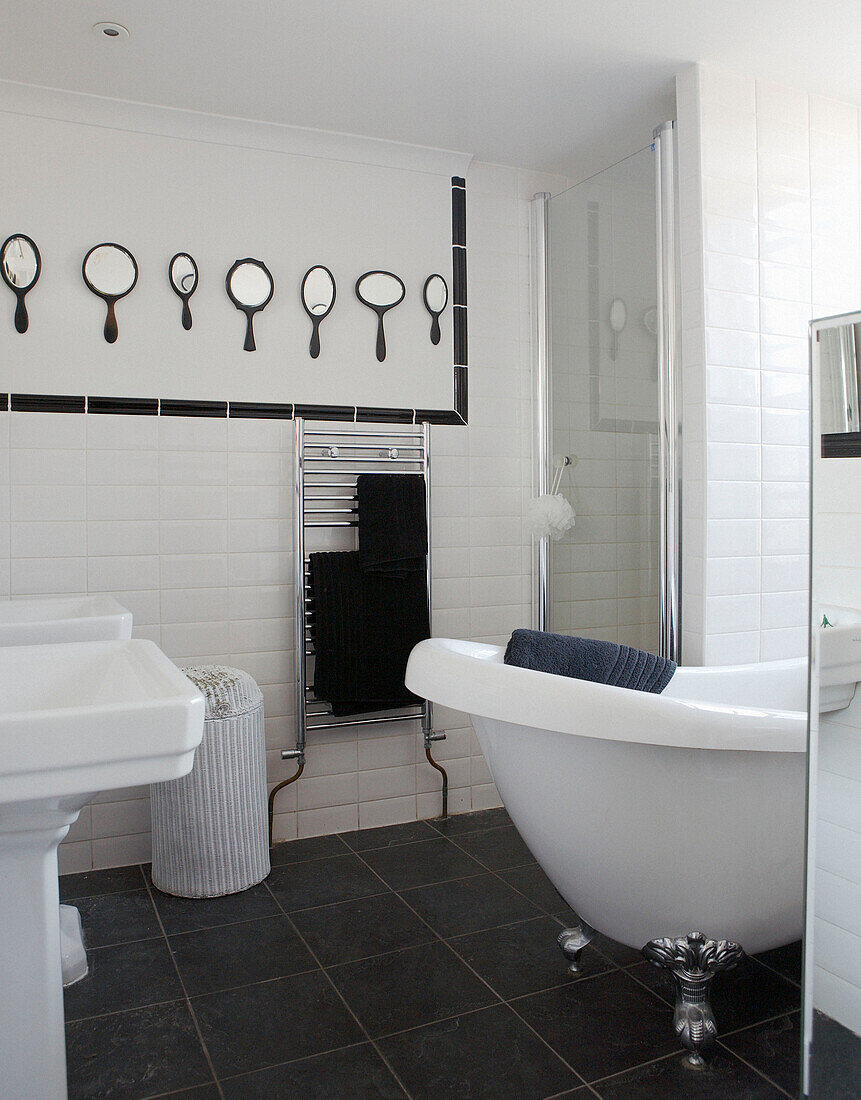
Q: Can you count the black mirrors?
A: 7